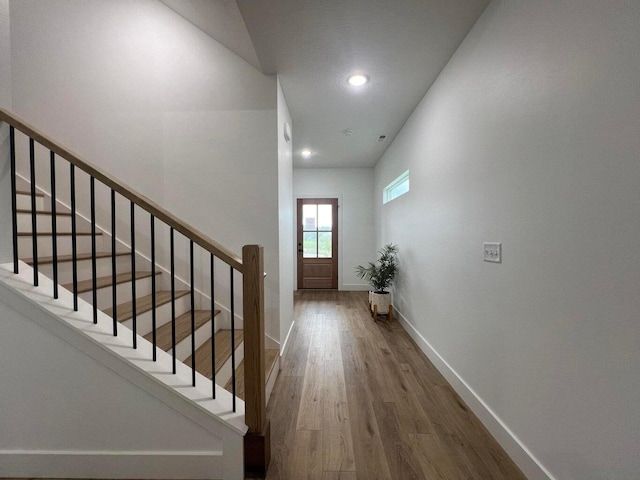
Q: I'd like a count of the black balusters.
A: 12